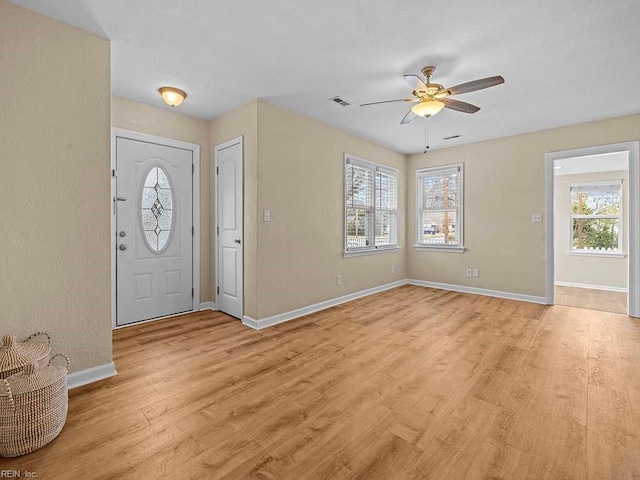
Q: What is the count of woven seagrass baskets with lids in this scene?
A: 2